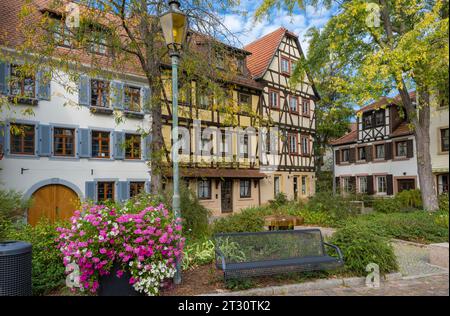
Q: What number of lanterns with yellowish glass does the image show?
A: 1